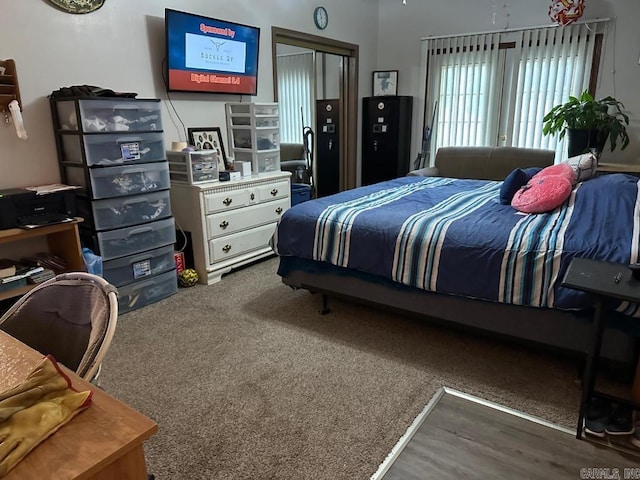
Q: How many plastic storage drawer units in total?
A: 3